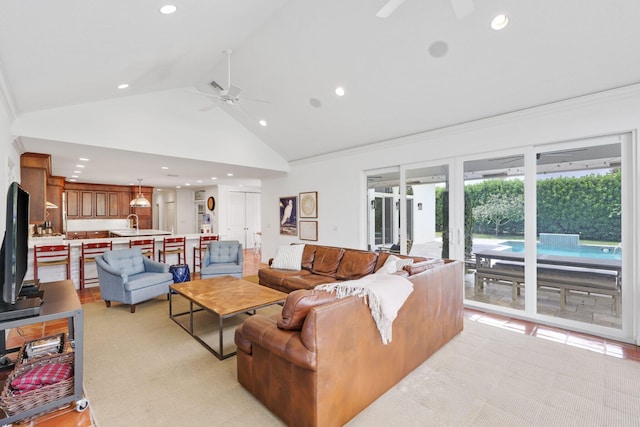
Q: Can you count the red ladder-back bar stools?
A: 5